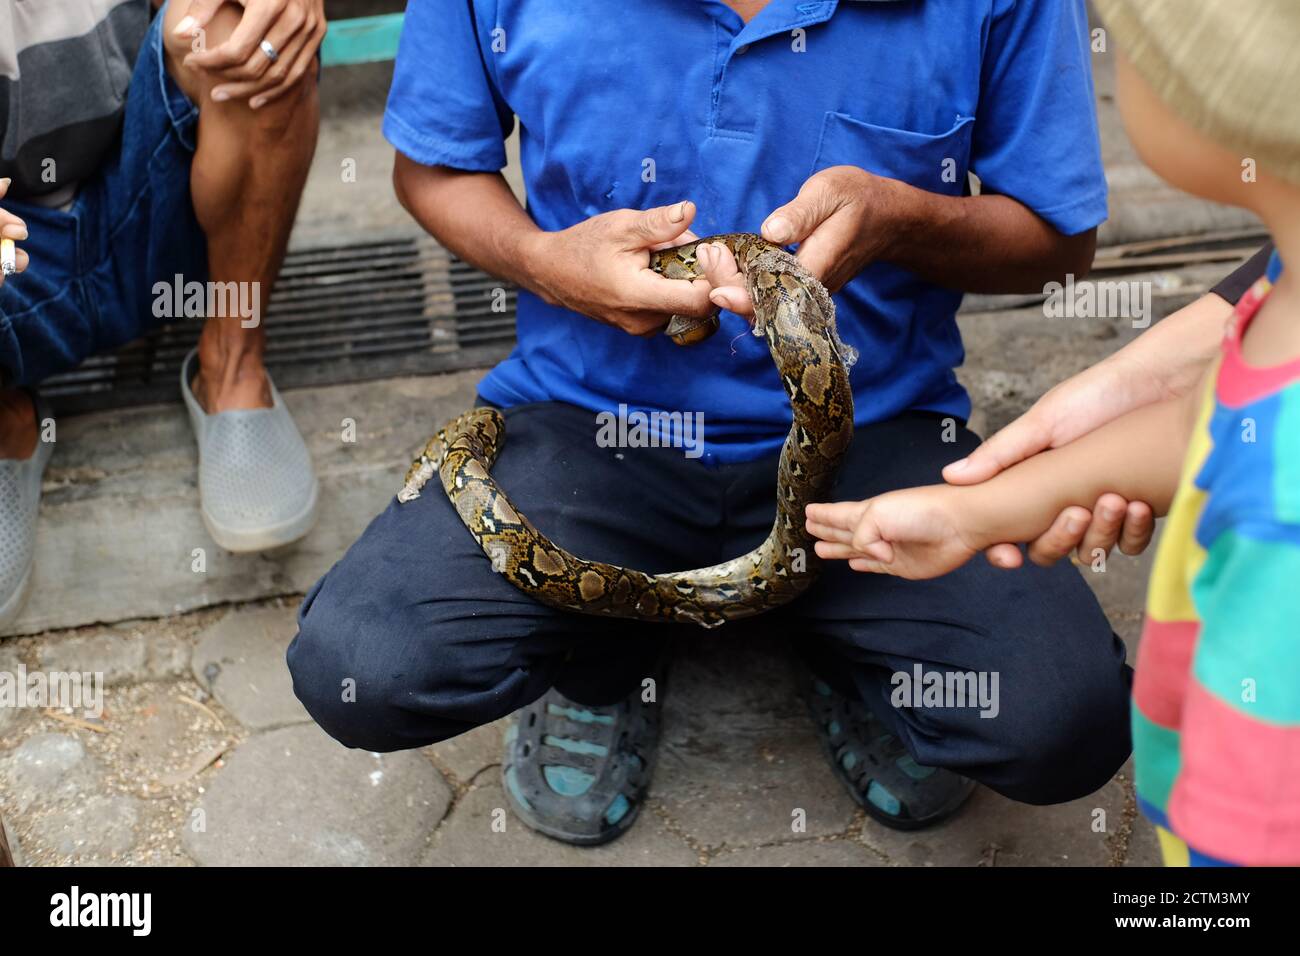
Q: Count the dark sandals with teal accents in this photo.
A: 2